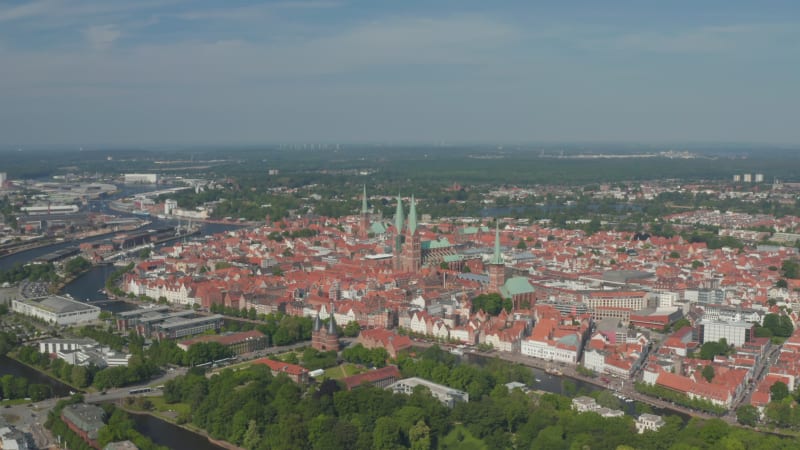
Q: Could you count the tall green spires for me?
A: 4